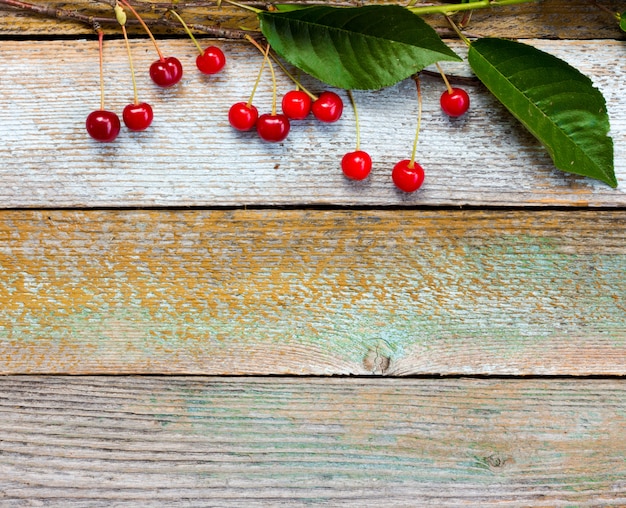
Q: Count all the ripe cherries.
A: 11